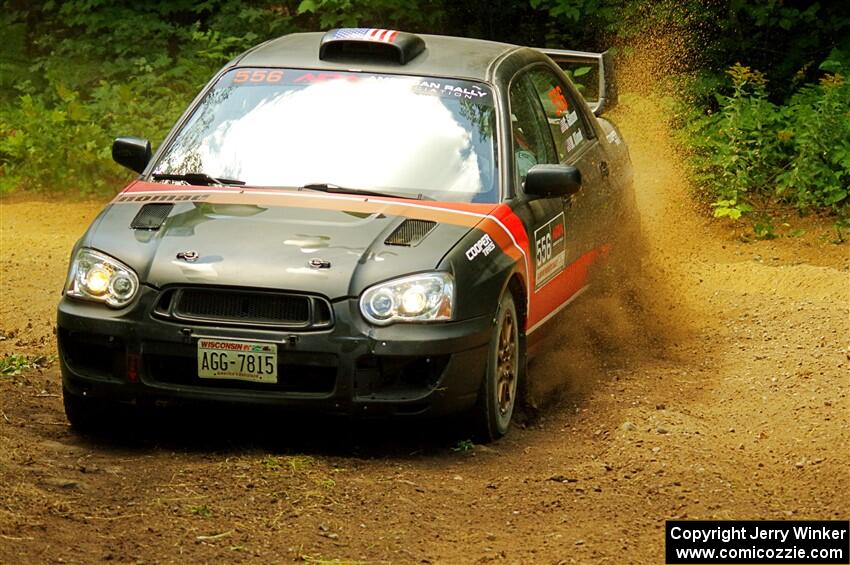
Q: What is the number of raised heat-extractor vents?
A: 2